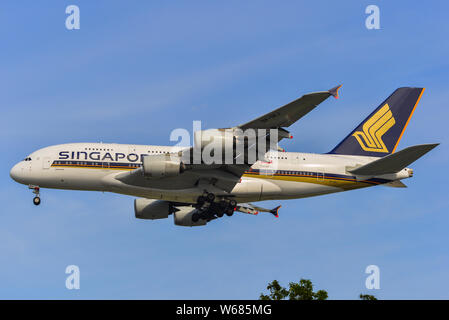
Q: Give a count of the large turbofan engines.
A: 4